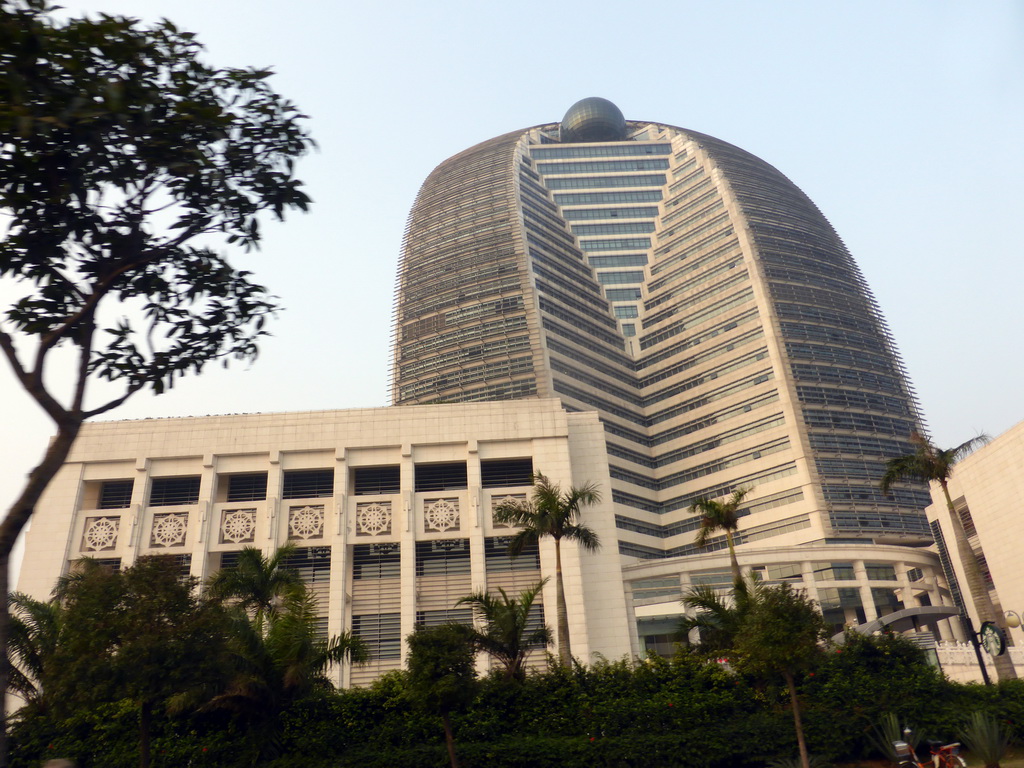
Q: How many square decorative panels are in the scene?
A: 7